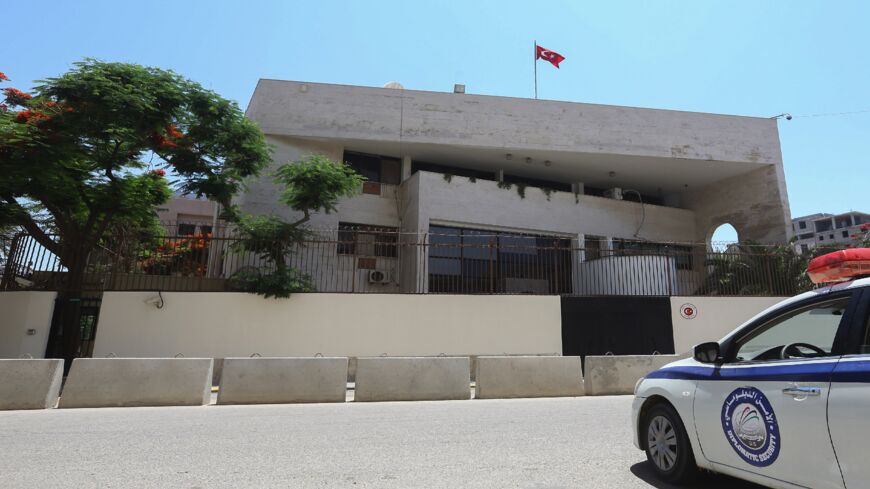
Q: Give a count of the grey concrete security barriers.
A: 6